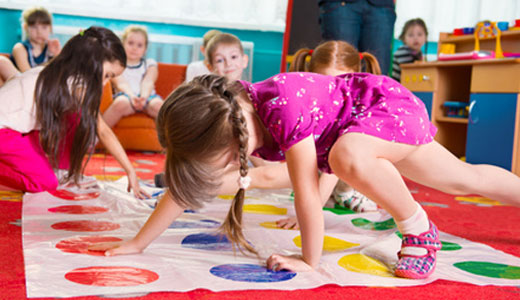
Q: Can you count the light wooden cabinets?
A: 1